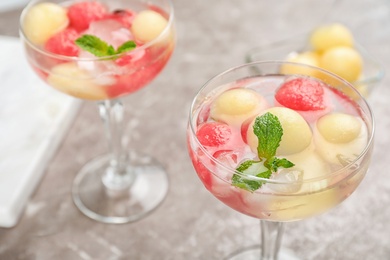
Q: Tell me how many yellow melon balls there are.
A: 9